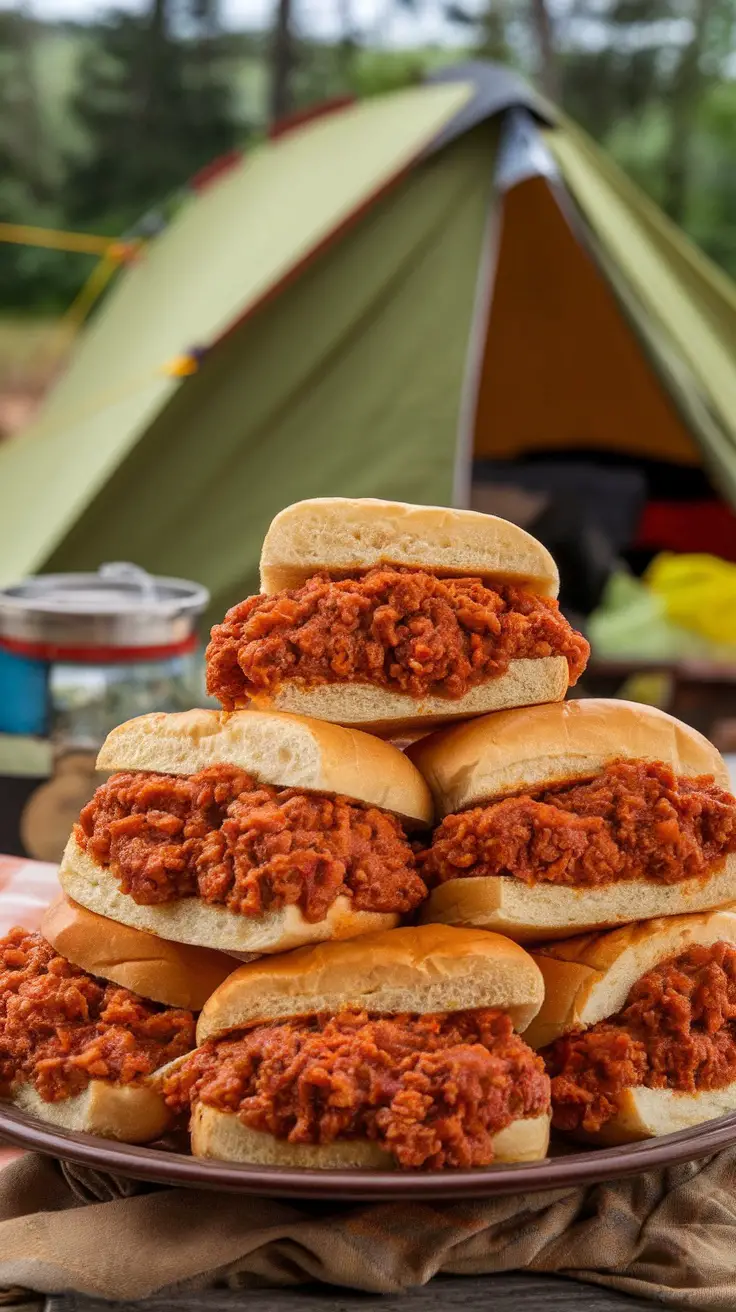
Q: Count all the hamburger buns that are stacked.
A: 6